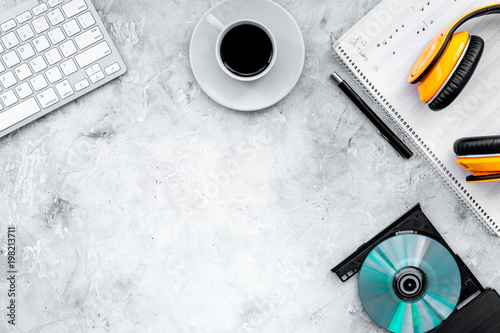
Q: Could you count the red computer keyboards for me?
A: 0